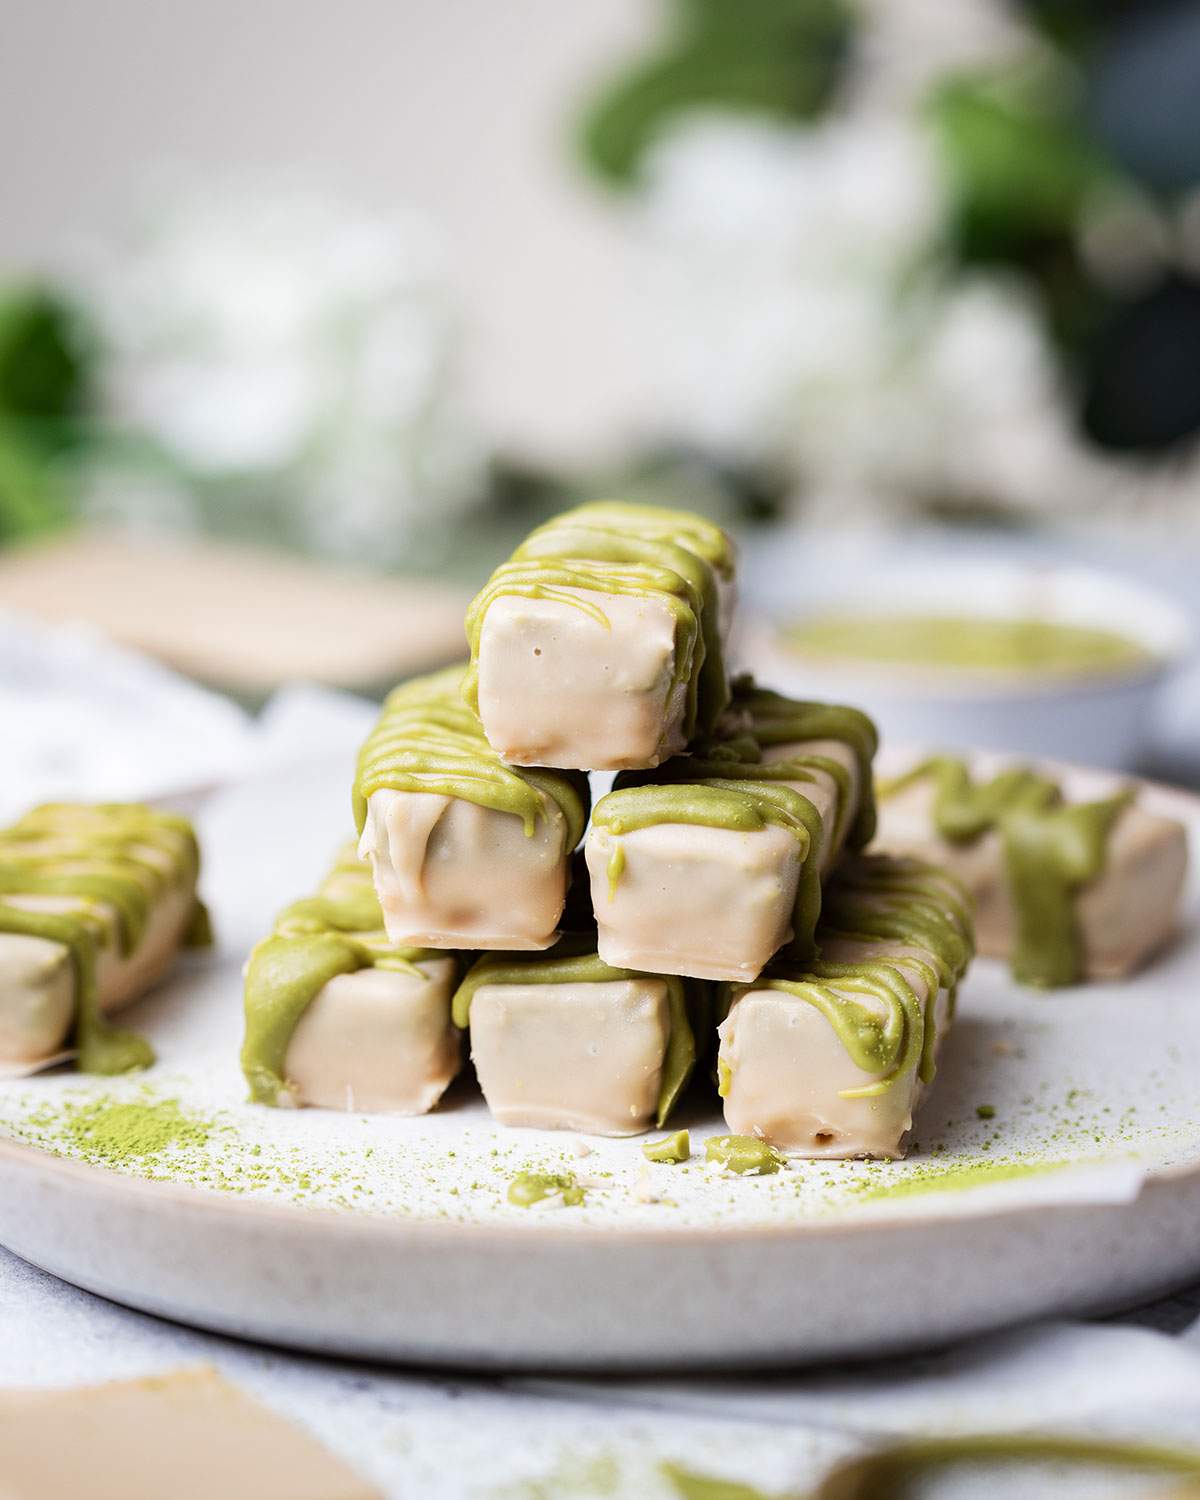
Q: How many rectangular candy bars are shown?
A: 8